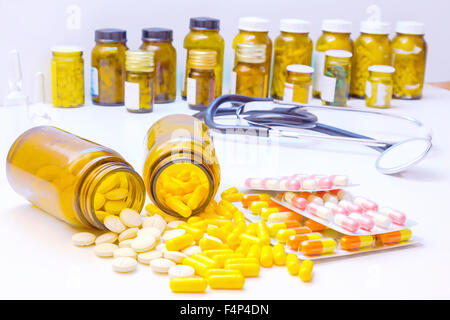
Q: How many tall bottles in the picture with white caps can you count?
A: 5